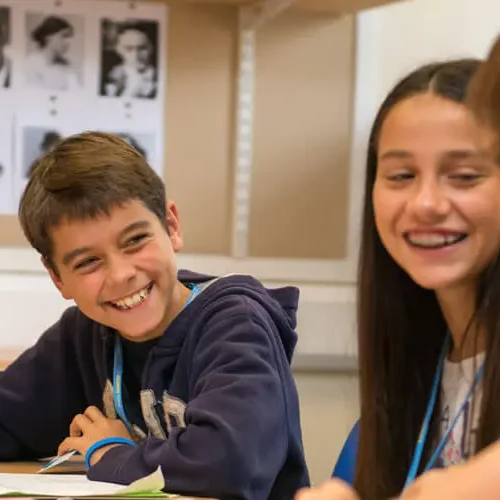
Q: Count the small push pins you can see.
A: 6